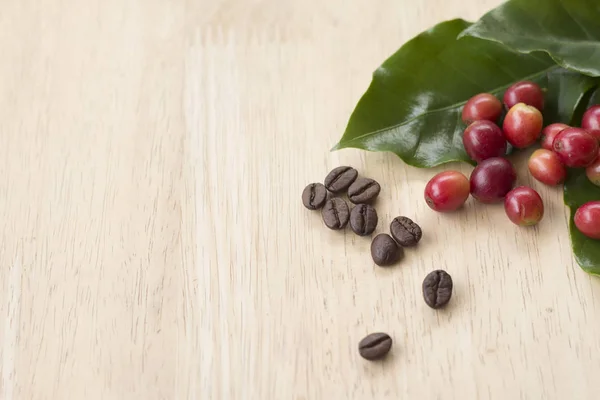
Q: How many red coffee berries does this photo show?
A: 13